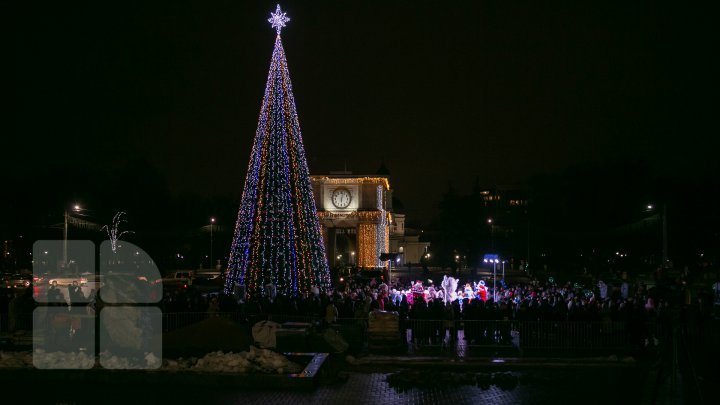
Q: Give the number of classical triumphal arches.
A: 1